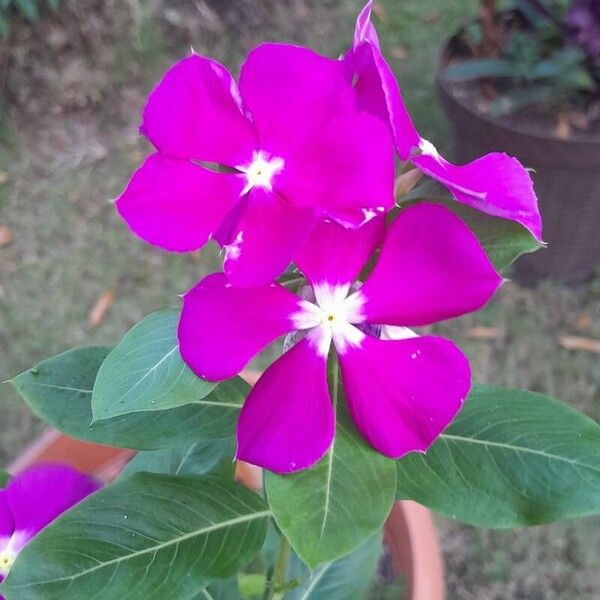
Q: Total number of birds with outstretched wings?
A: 0